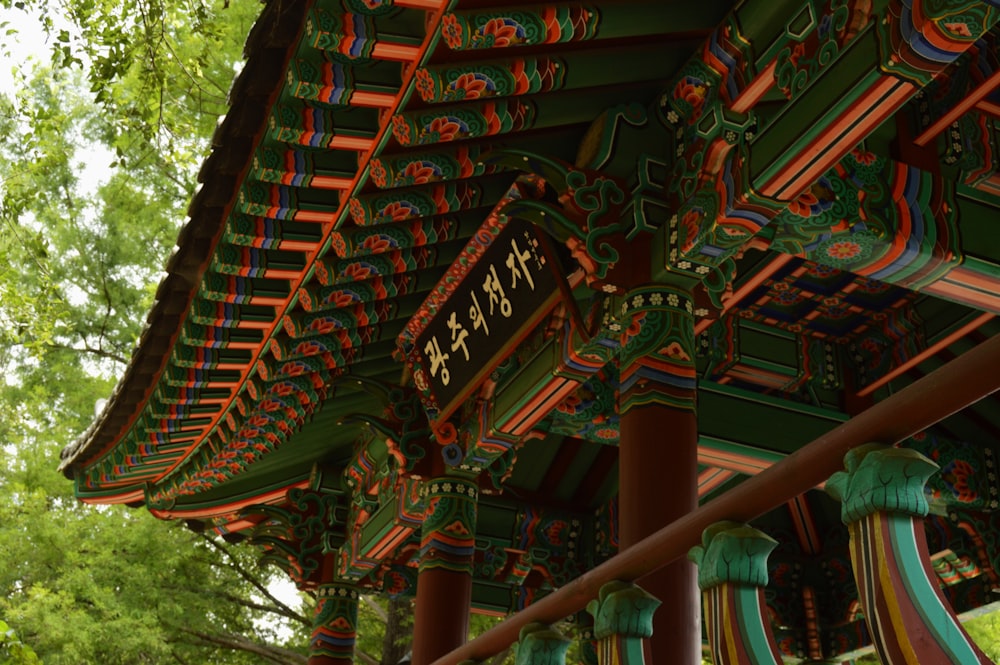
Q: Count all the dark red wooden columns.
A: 3